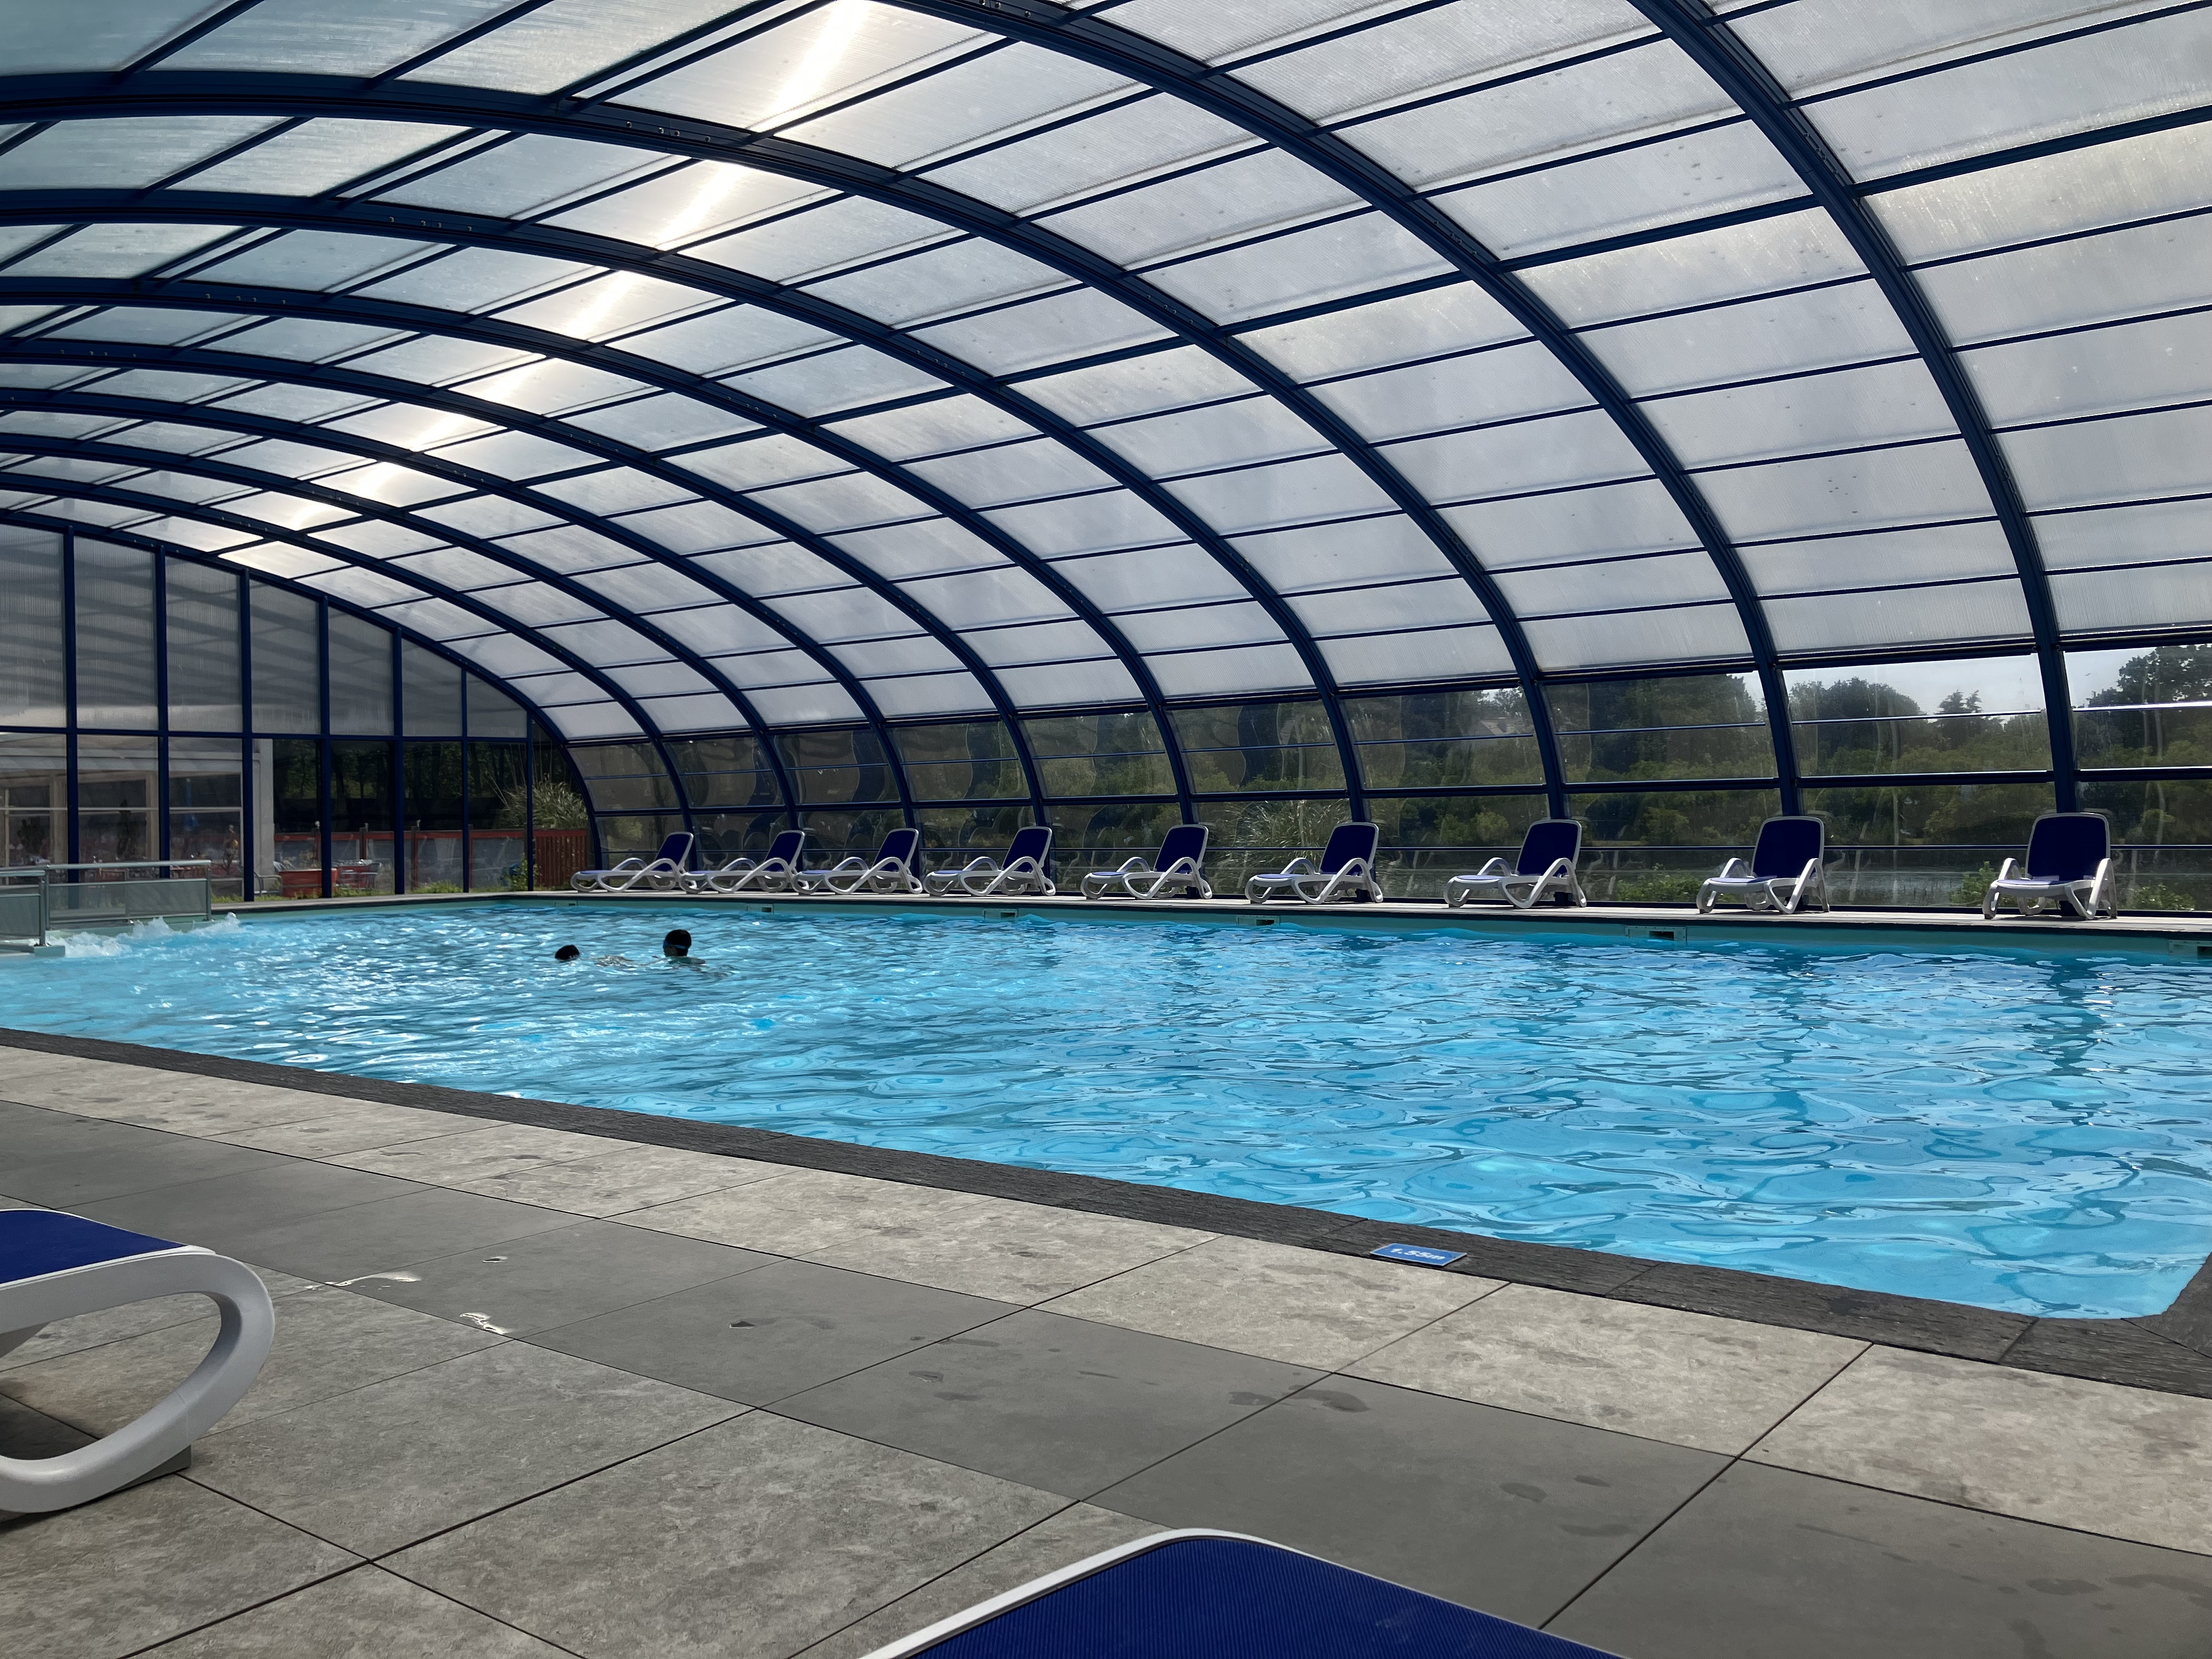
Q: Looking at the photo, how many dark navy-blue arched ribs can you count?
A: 10